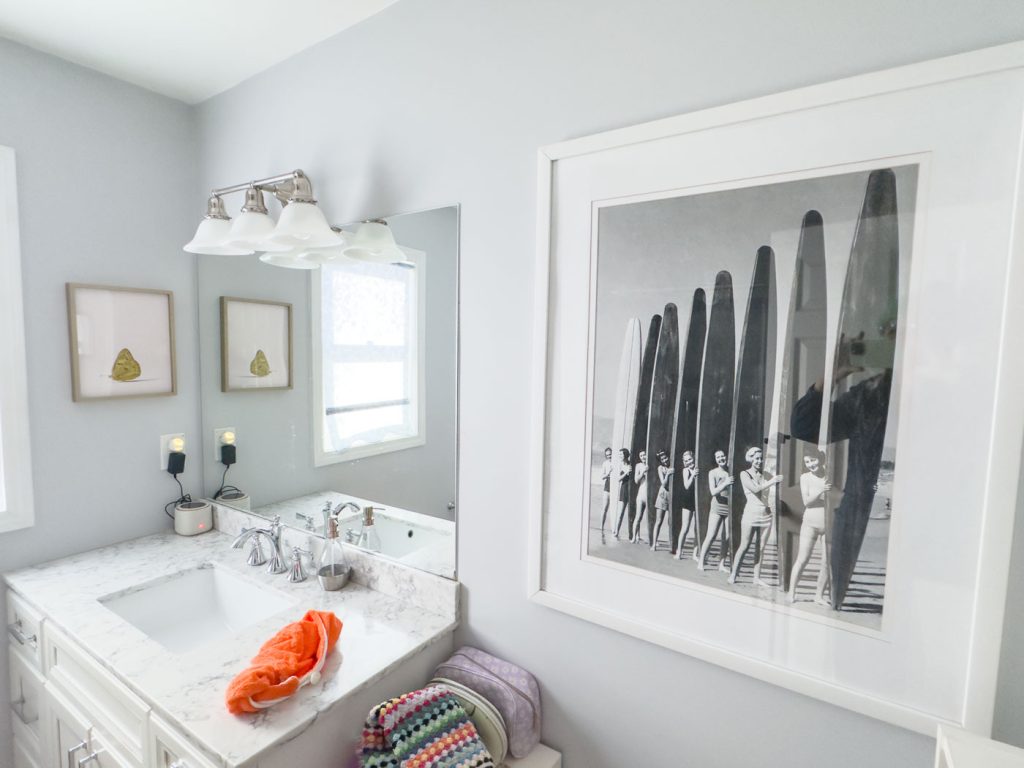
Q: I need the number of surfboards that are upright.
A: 8